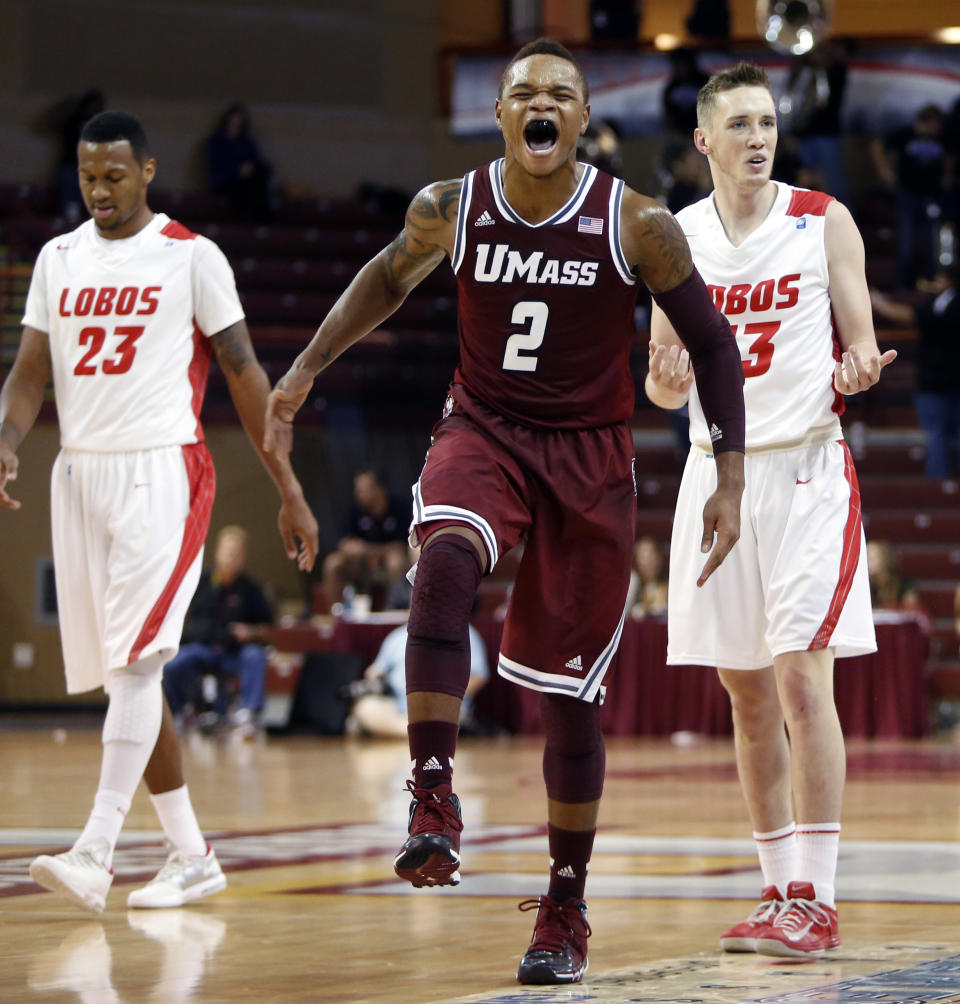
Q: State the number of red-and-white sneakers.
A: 2